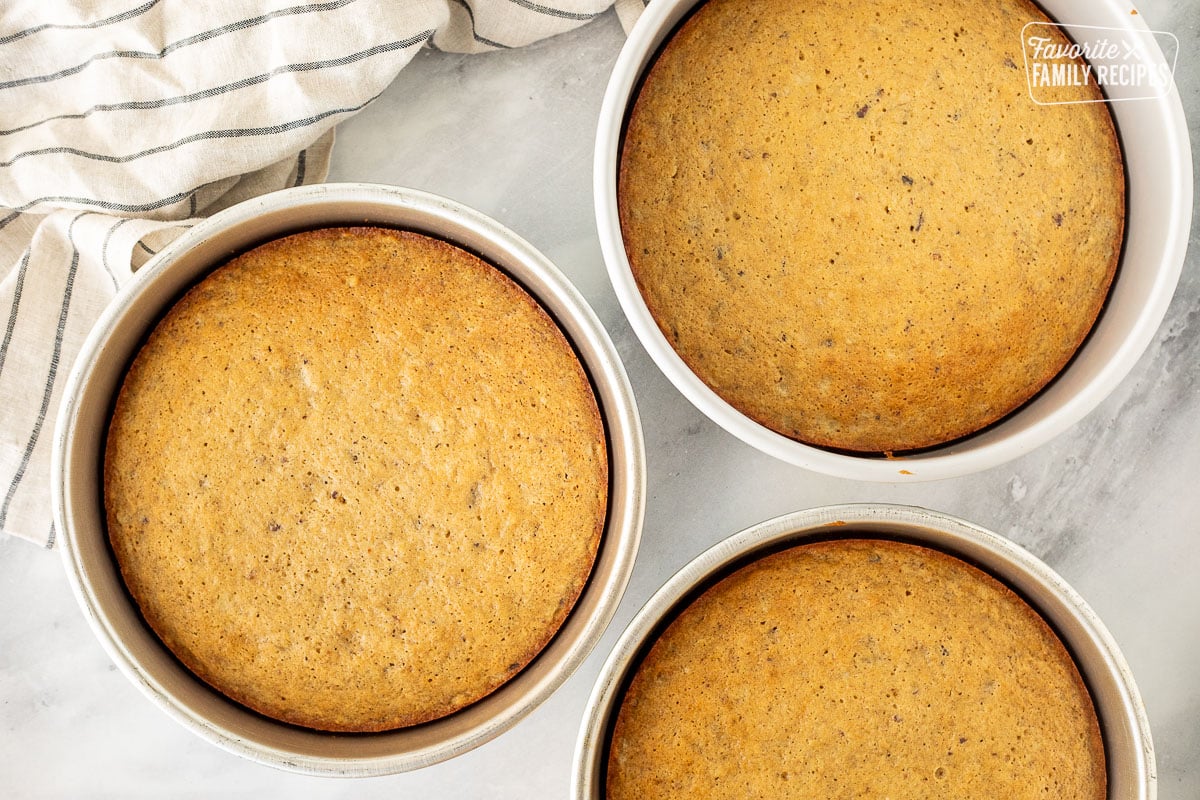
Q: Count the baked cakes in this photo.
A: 3